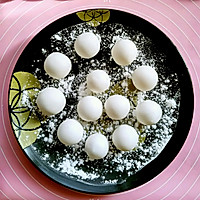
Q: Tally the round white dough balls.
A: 12